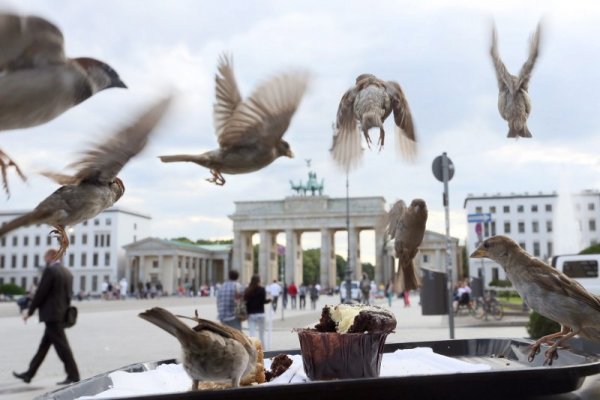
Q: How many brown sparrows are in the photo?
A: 8